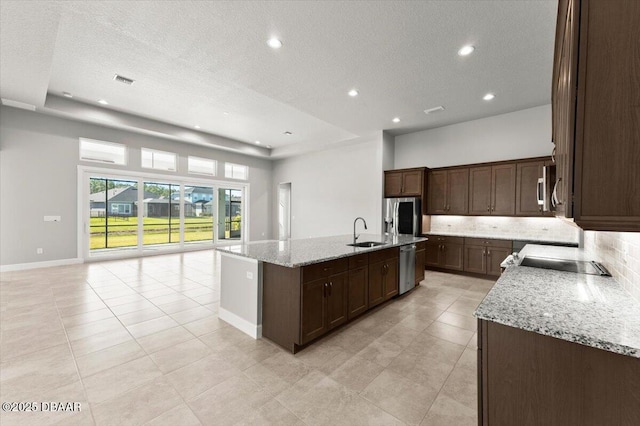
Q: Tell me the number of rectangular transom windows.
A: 4